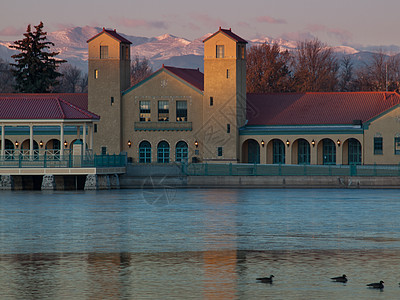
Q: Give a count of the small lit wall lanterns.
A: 9